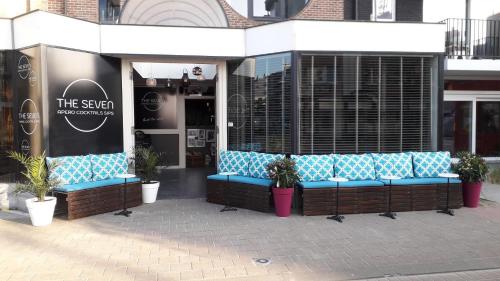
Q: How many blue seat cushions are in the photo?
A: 4